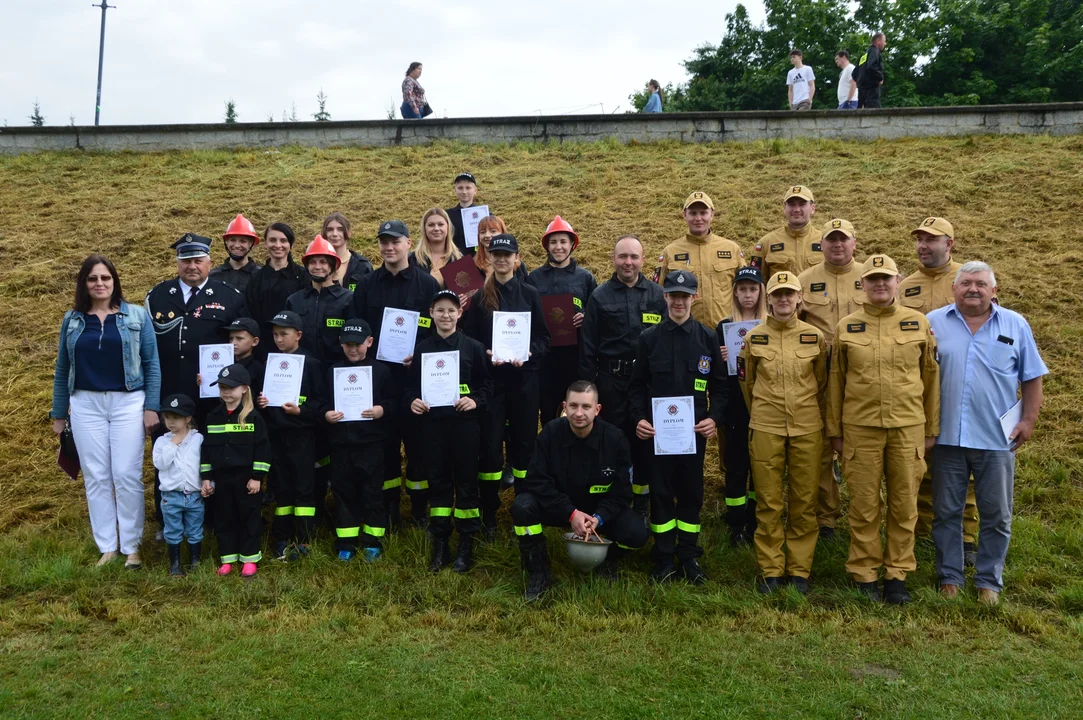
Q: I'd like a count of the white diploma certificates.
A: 9